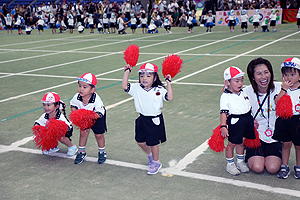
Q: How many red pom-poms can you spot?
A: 8